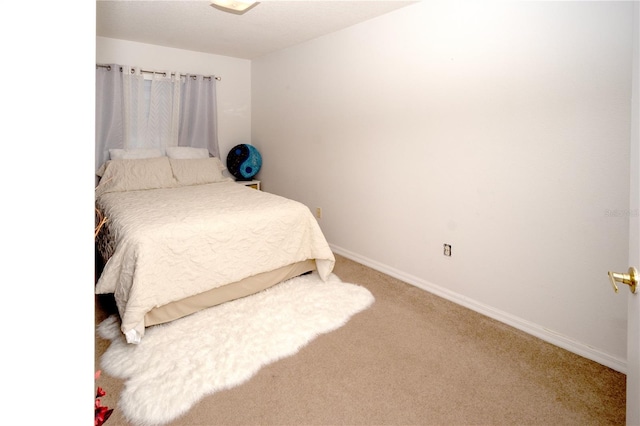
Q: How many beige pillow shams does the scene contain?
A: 2